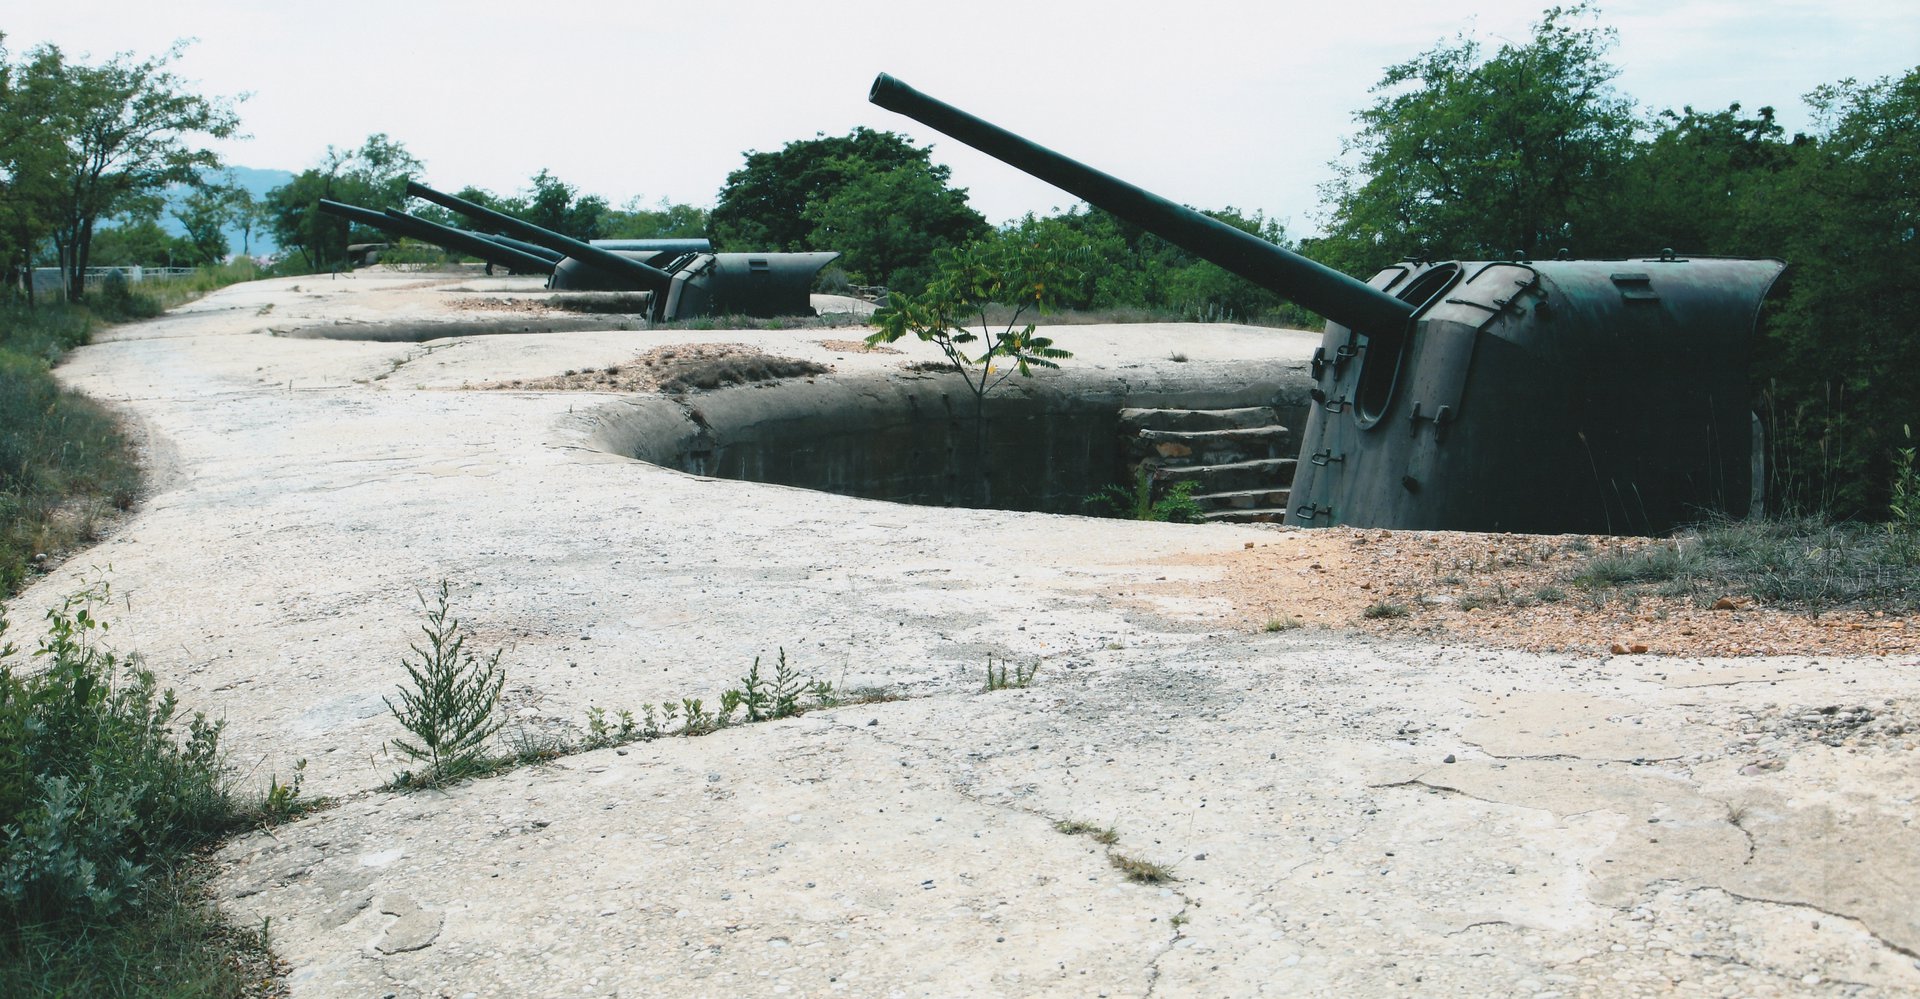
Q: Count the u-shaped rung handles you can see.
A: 4